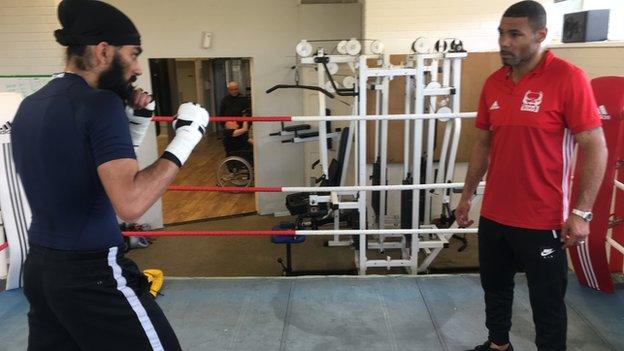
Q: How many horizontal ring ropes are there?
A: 3